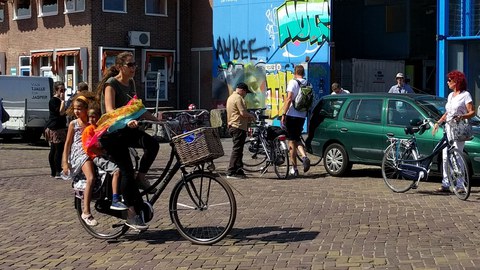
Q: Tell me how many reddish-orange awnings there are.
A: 4